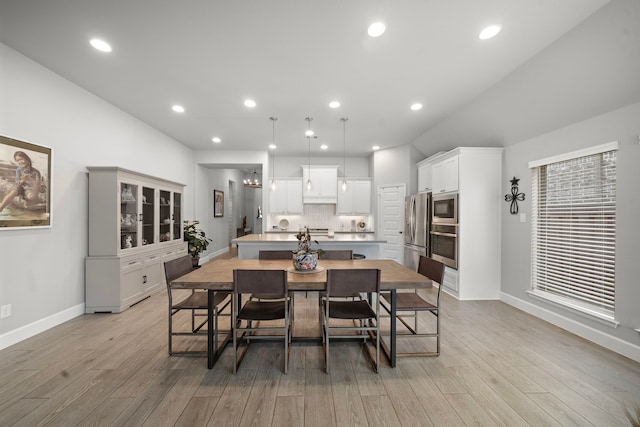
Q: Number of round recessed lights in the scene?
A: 12